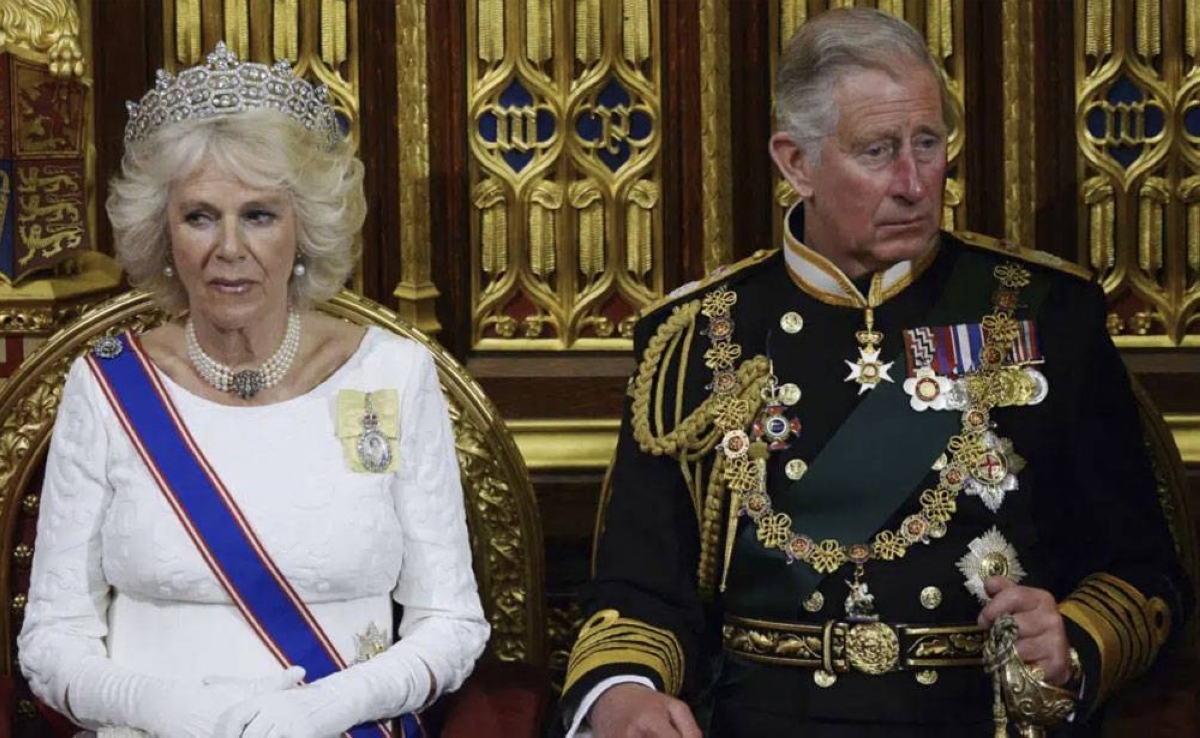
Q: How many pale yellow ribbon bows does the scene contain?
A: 1